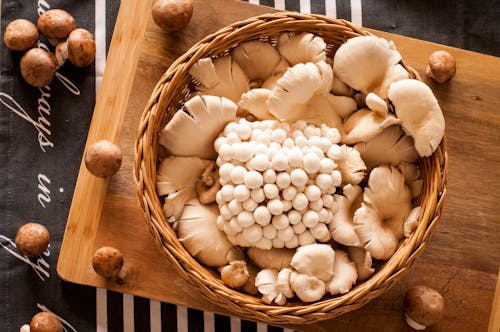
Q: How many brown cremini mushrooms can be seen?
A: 11